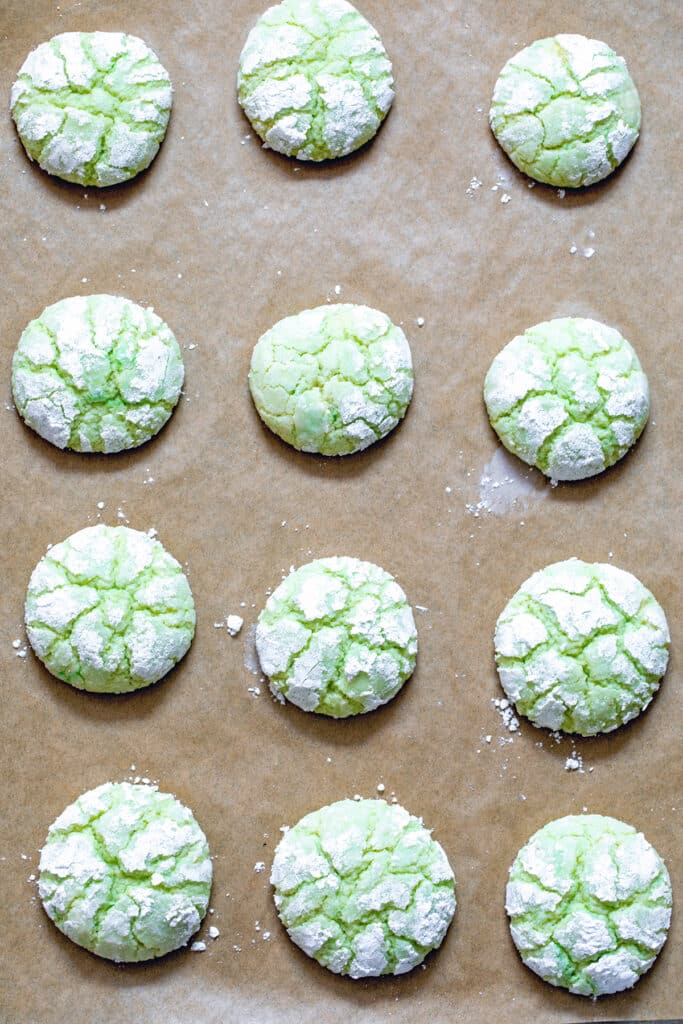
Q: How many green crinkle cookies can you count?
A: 12